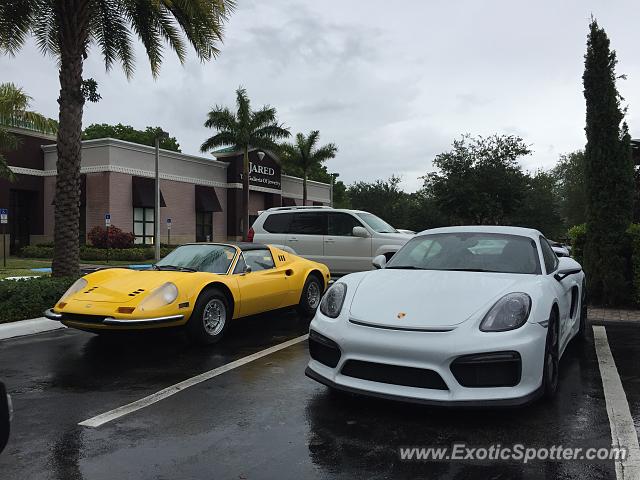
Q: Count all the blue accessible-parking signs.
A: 3